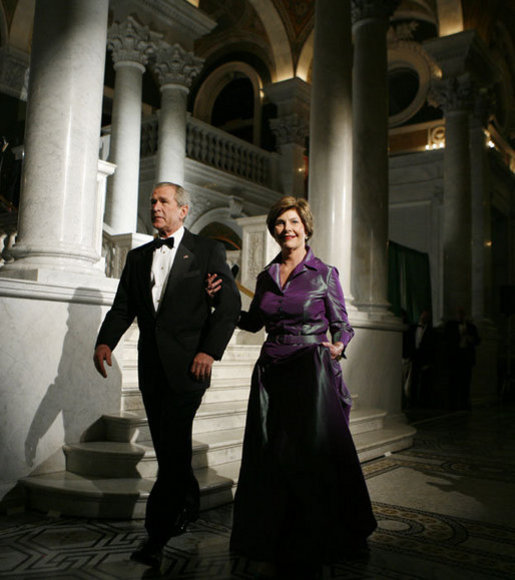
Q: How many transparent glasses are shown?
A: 0